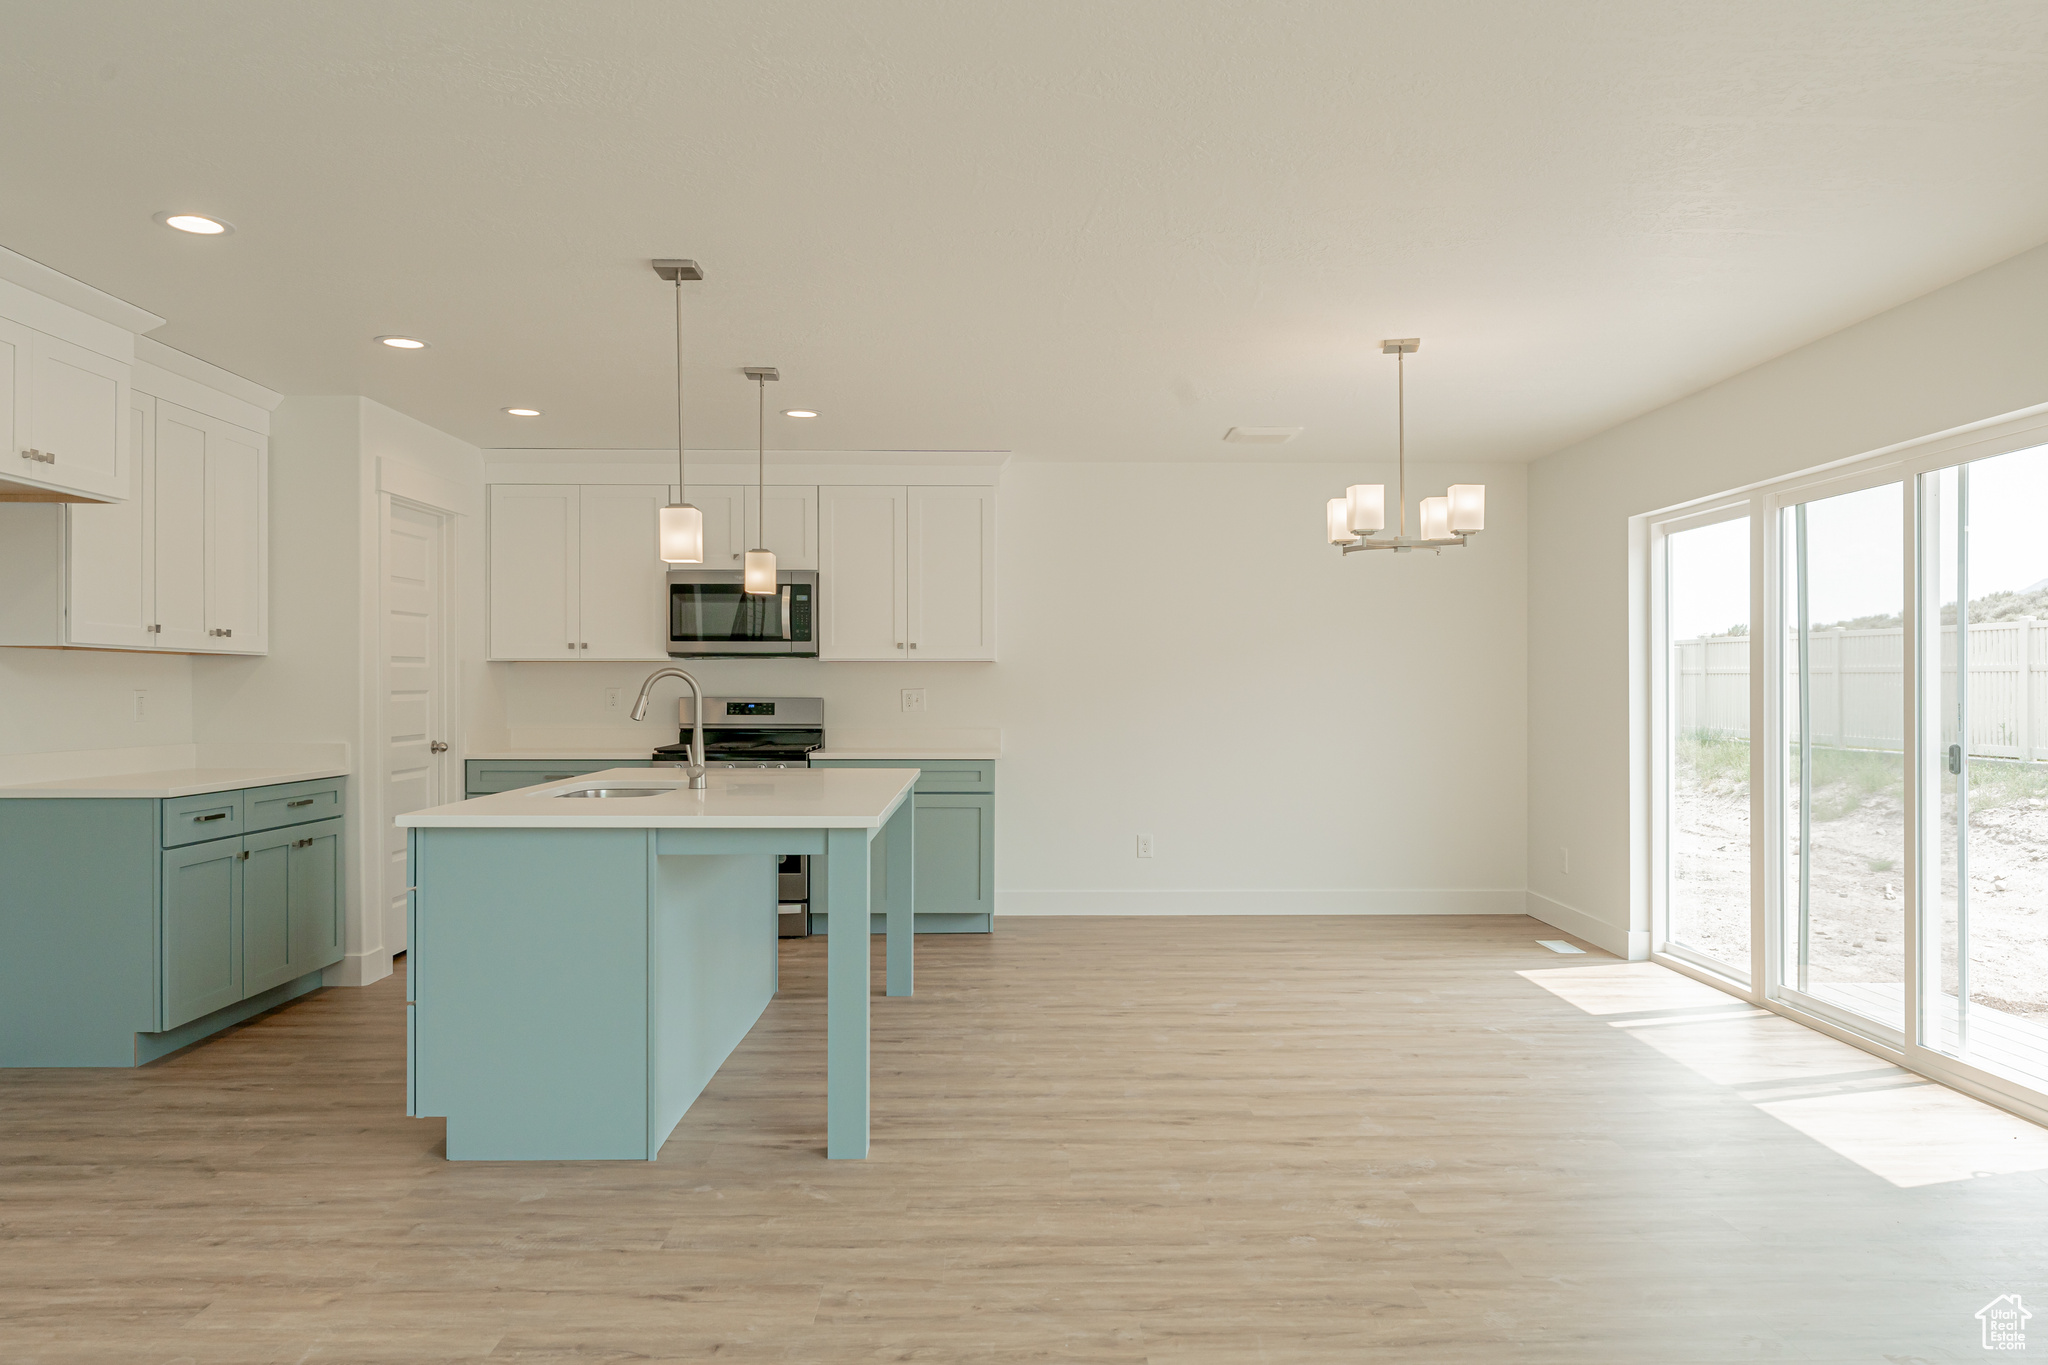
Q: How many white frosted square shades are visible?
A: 6